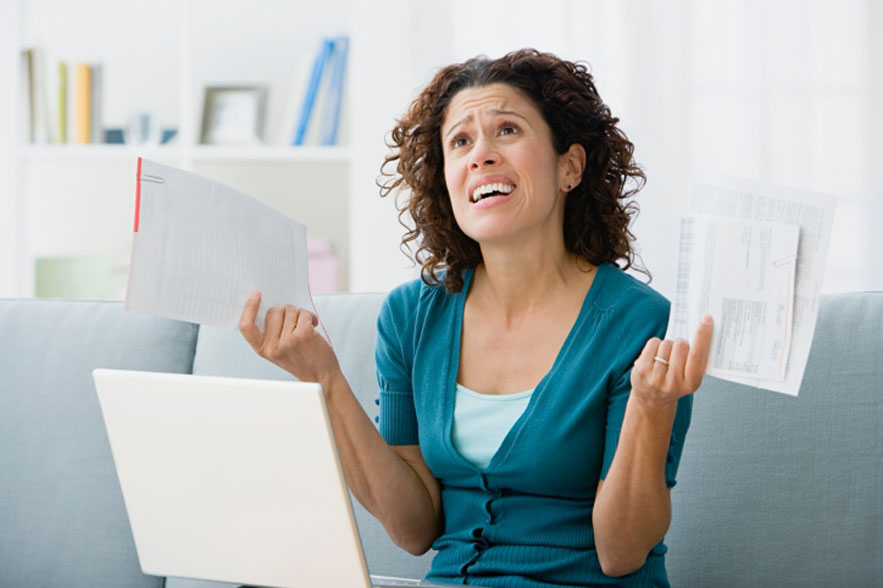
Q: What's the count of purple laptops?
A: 0